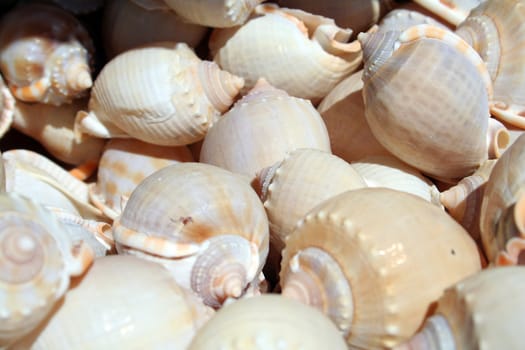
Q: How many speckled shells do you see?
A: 1